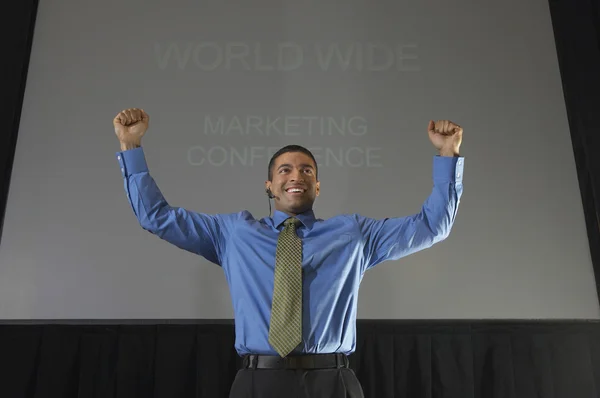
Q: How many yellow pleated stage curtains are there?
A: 0